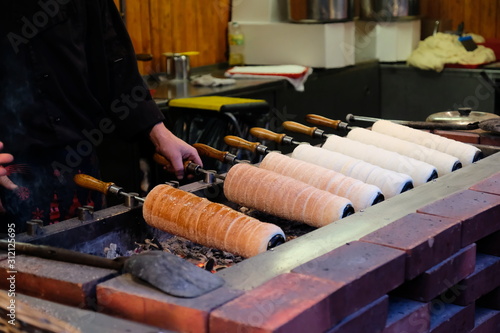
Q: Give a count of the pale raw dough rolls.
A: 4